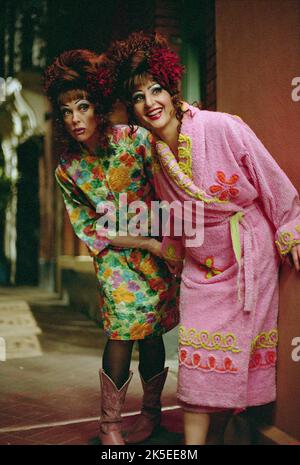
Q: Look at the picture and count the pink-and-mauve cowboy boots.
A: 2